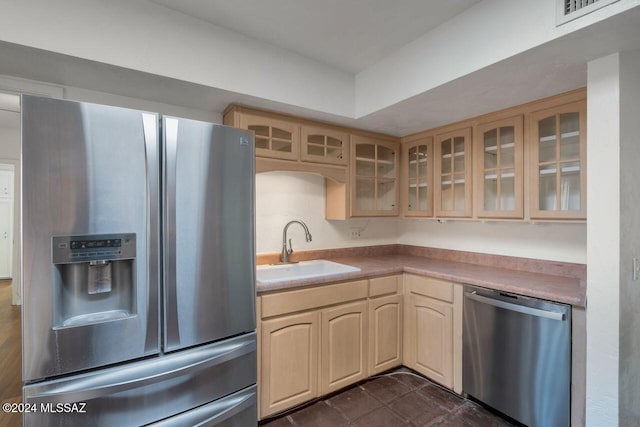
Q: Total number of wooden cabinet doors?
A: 11